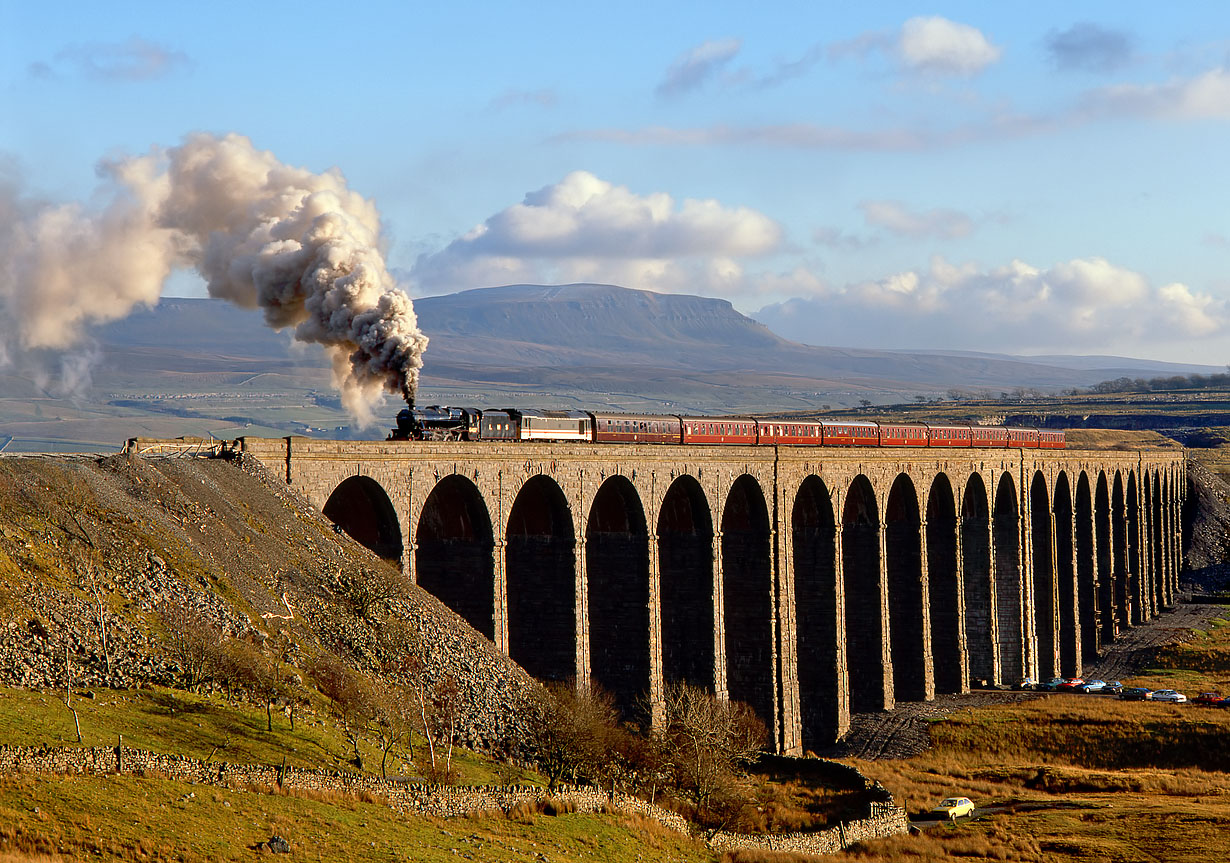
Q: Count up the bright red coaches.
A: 8